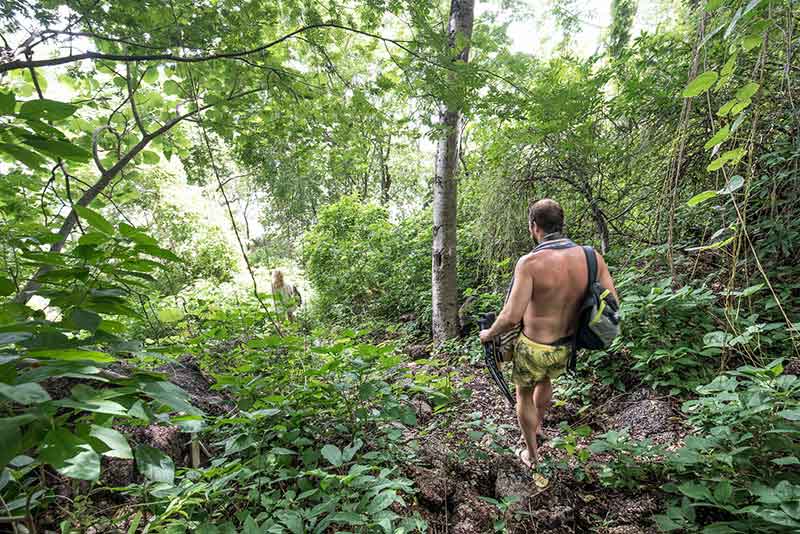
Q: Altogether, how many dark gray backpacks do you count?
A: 1